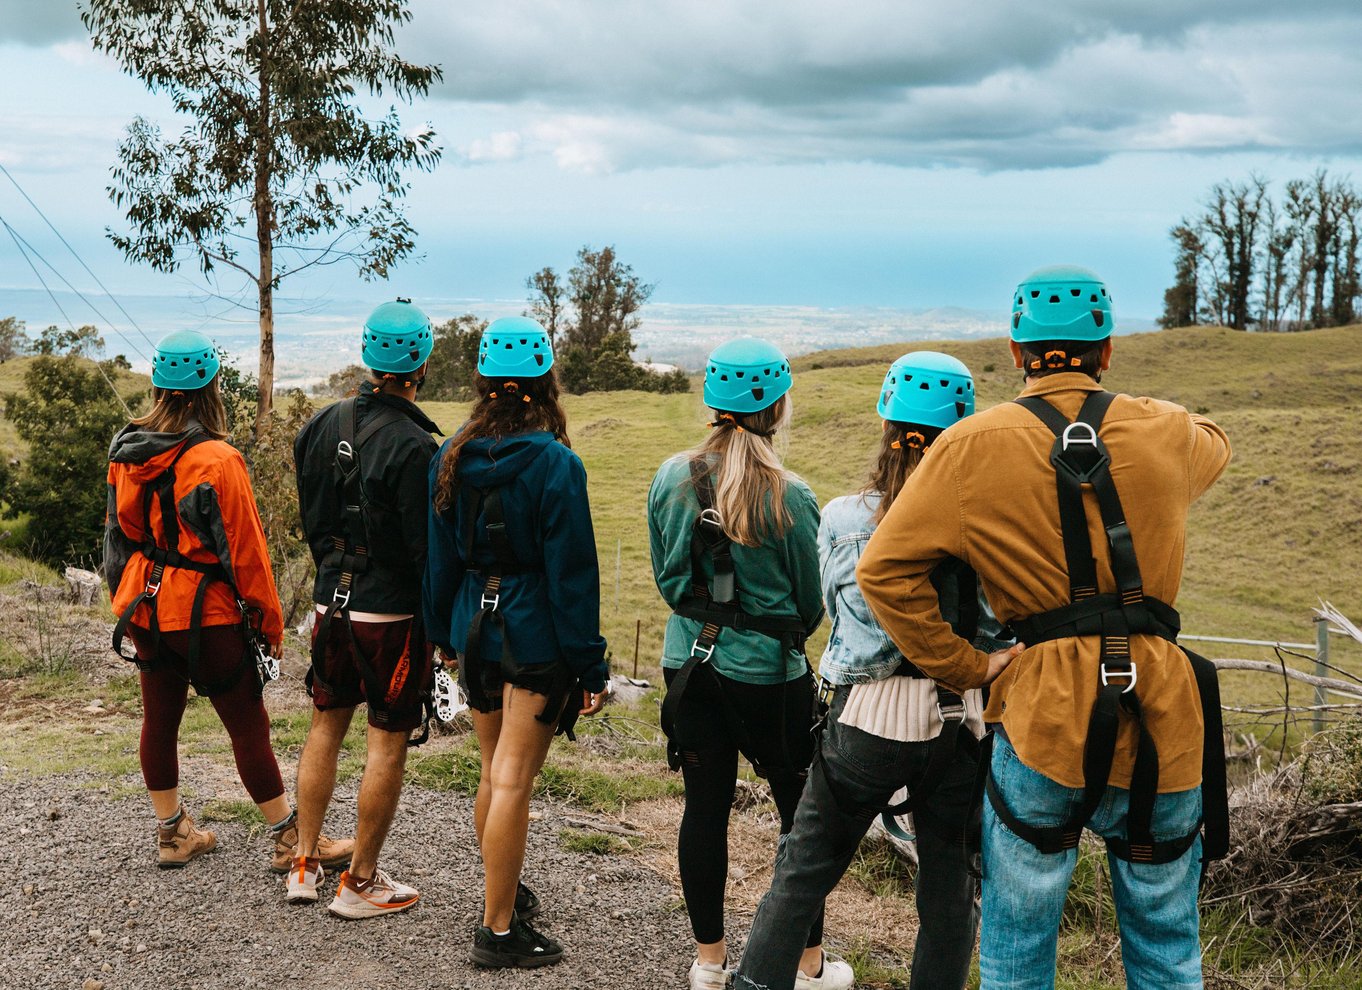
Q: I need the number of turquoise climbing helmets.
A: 6